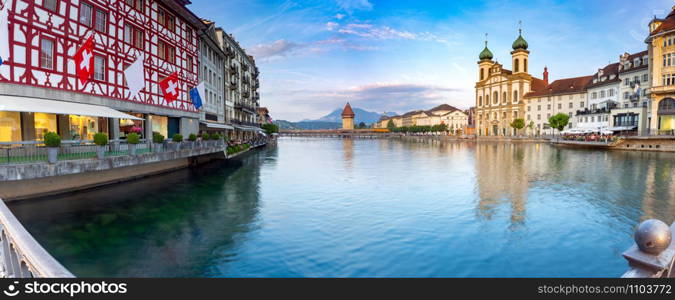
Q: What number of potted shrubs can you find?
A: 8